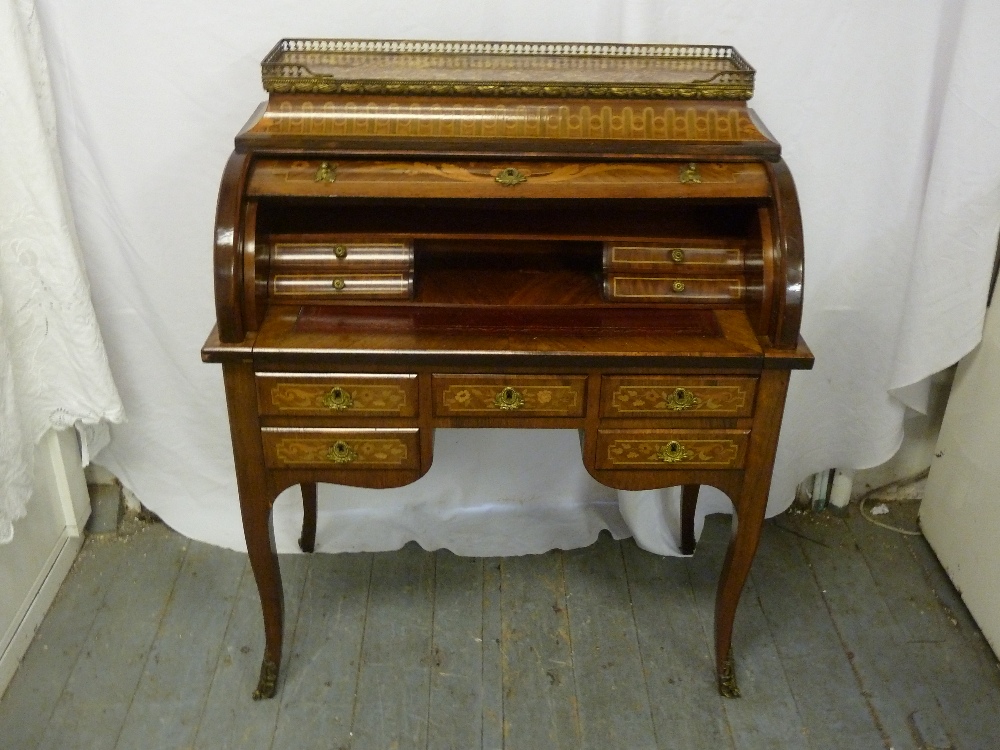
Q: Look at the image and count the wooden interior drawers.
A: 4